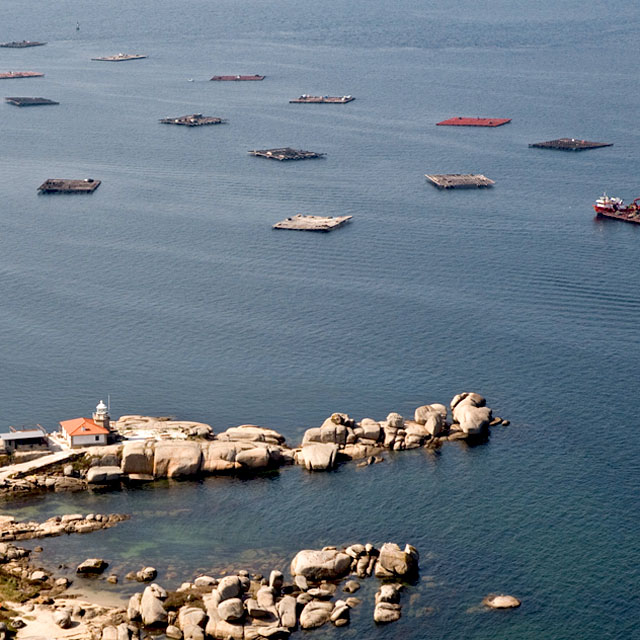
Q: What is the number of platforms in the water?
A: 13